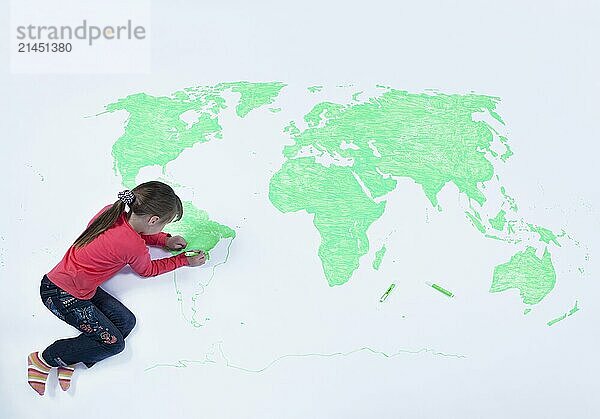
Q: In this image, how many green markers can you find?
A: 3